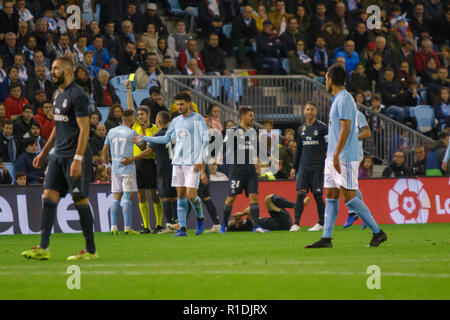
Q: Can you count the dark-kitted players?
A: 6